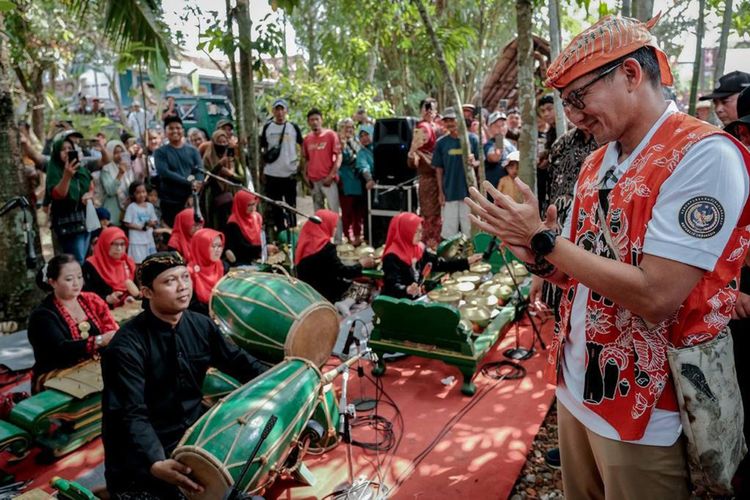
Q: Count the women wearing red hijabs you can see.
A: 6